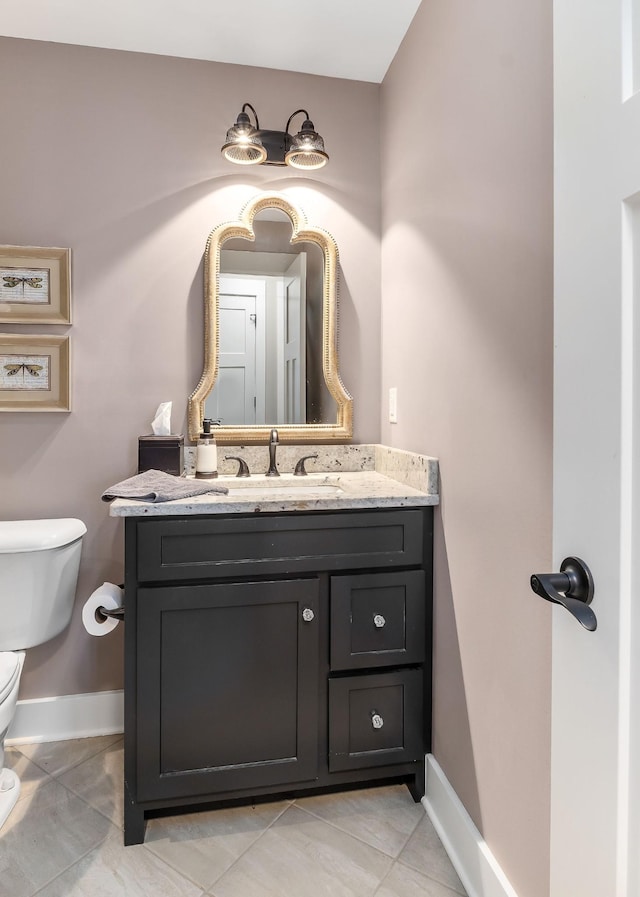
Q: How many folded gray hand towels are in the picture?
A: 1